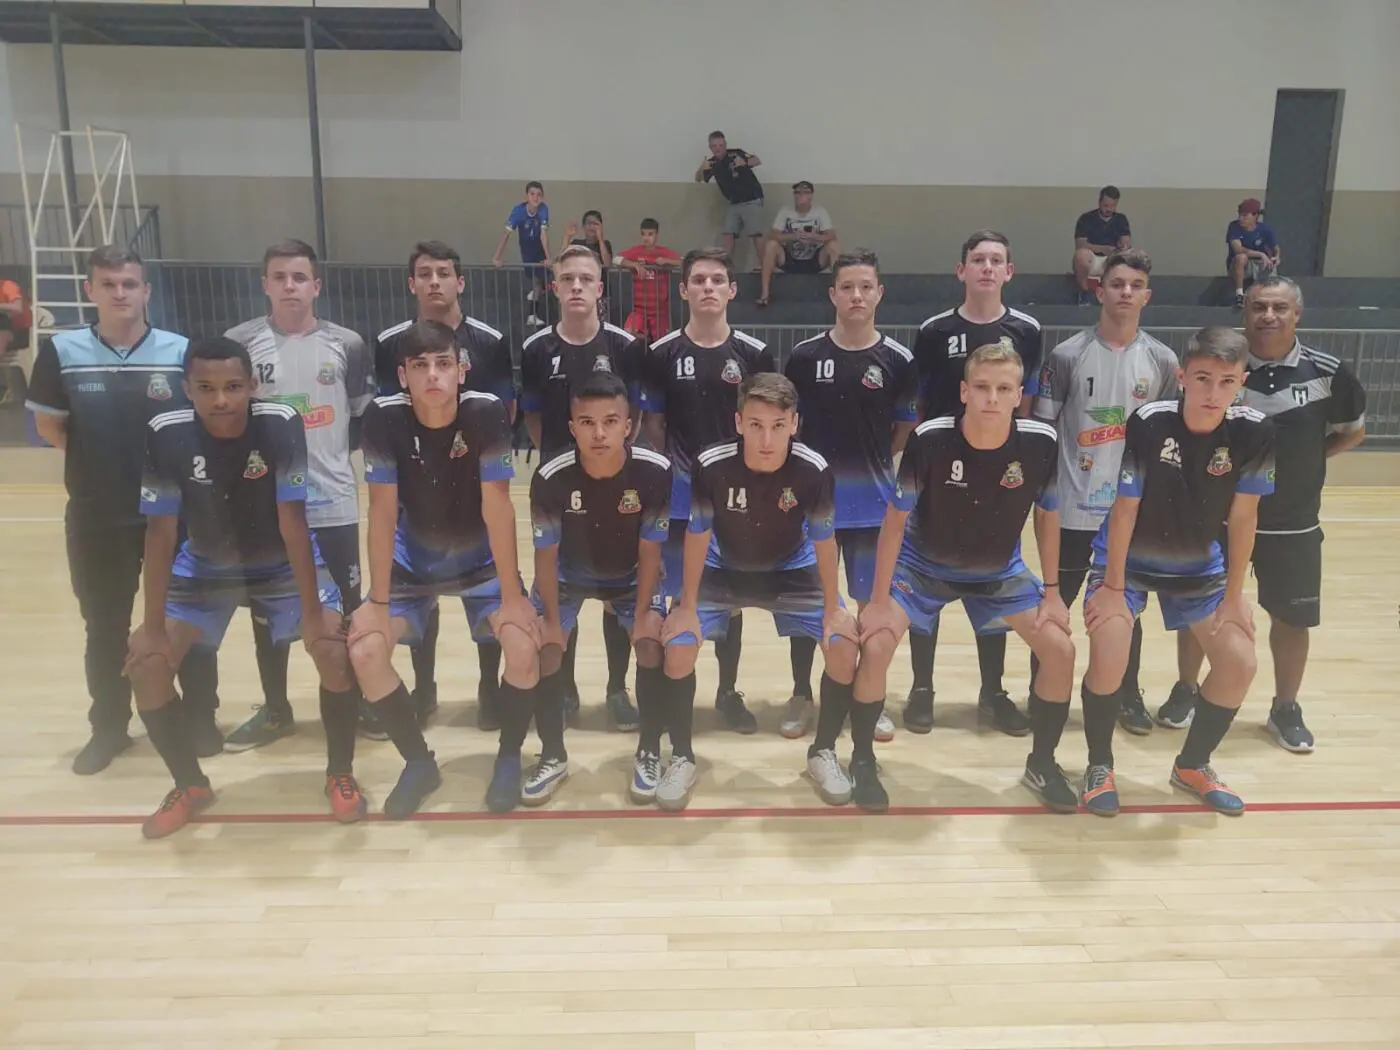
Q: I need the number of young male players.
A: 13